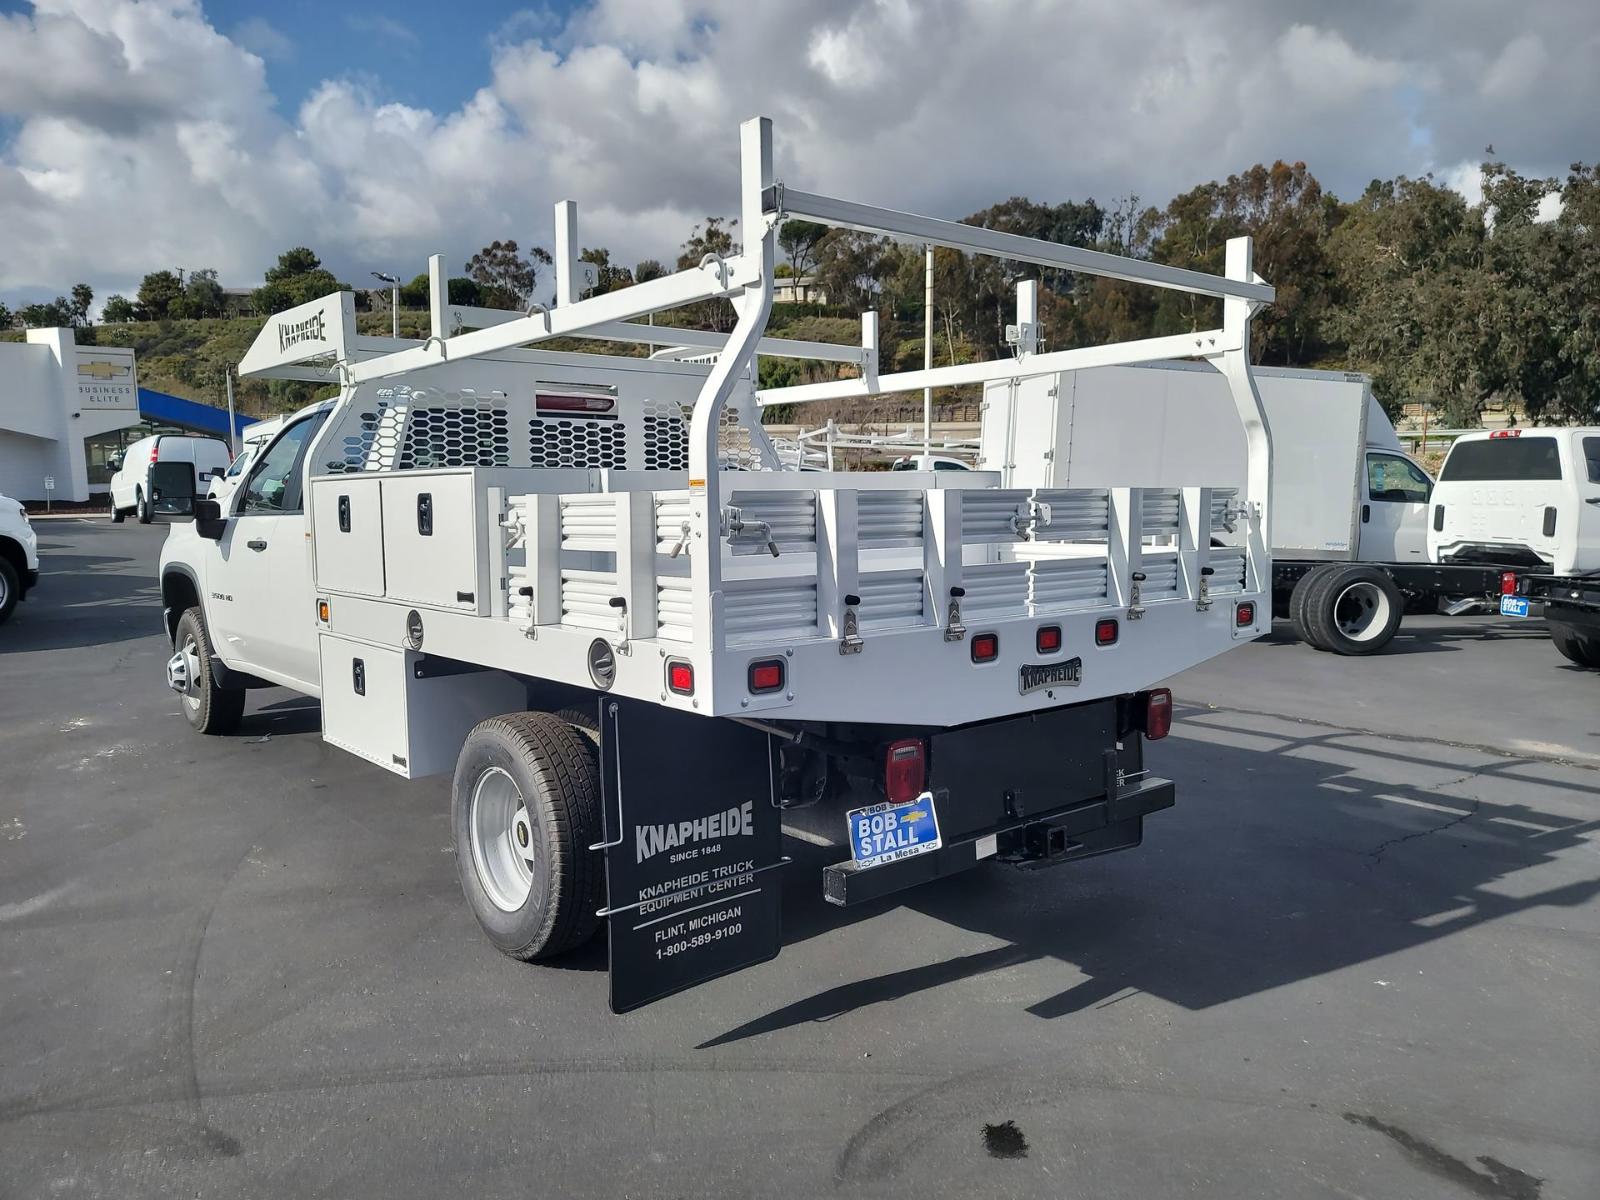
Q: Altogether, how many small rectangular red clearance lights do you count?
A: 6